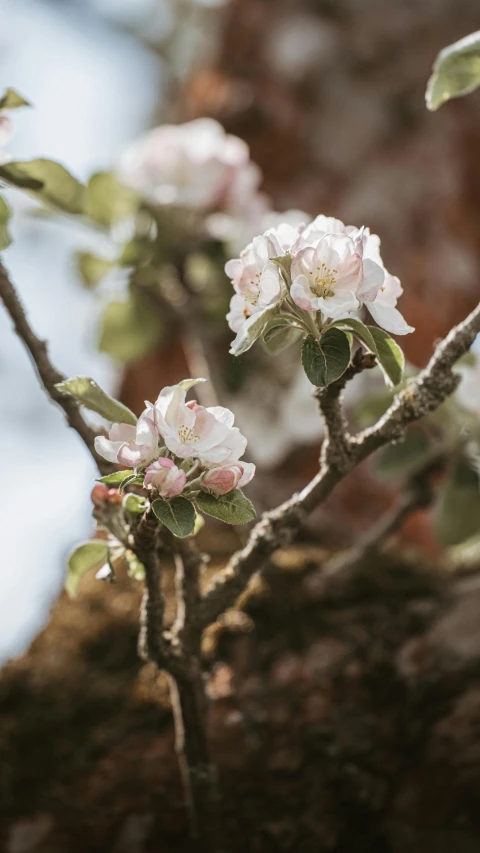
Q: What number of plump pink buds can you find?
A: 2